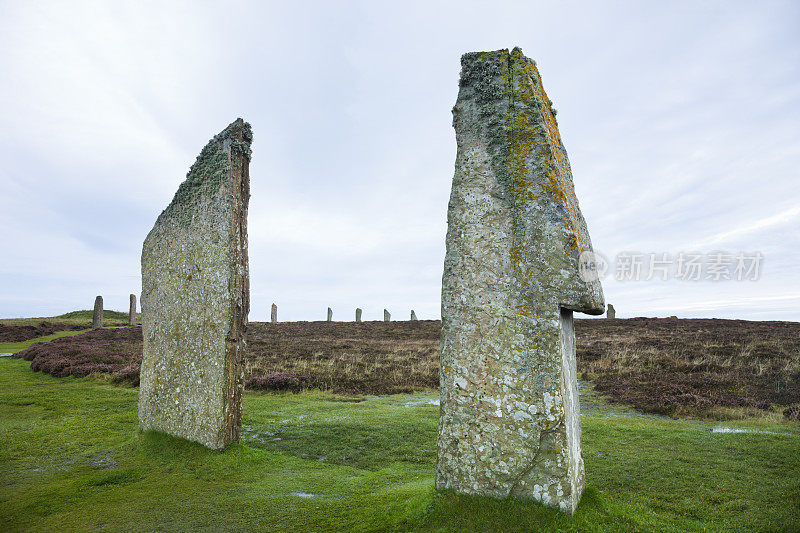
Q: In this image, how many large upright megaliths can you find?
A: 2